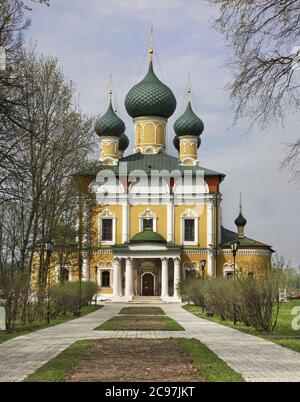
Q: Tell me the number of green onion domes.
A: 6